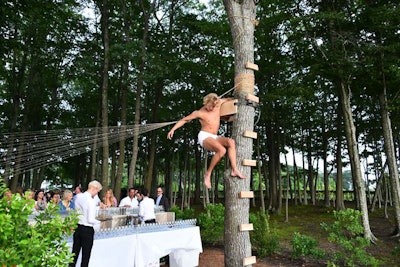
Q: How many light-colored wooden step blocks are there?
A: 7